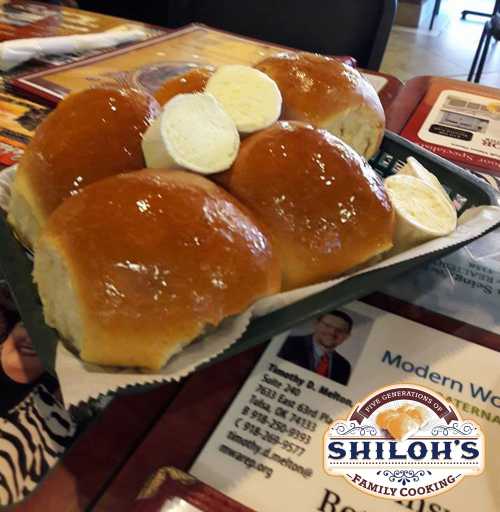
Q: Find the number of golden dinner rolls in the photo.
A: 5